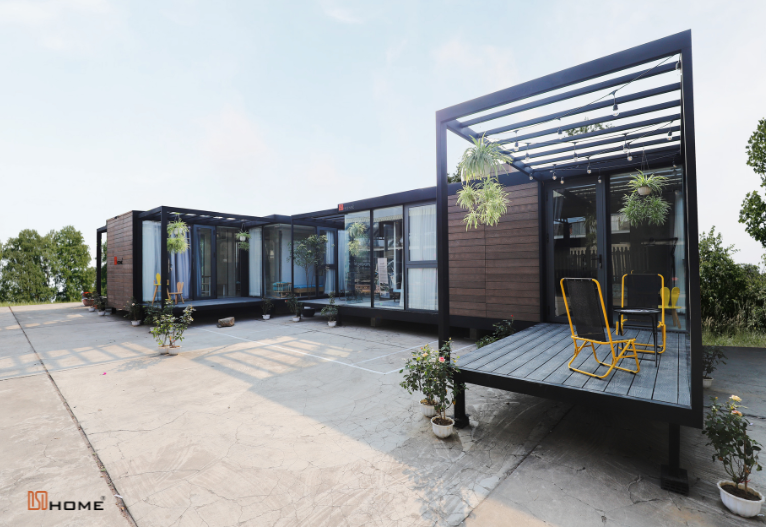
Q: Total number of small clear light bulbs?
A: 15